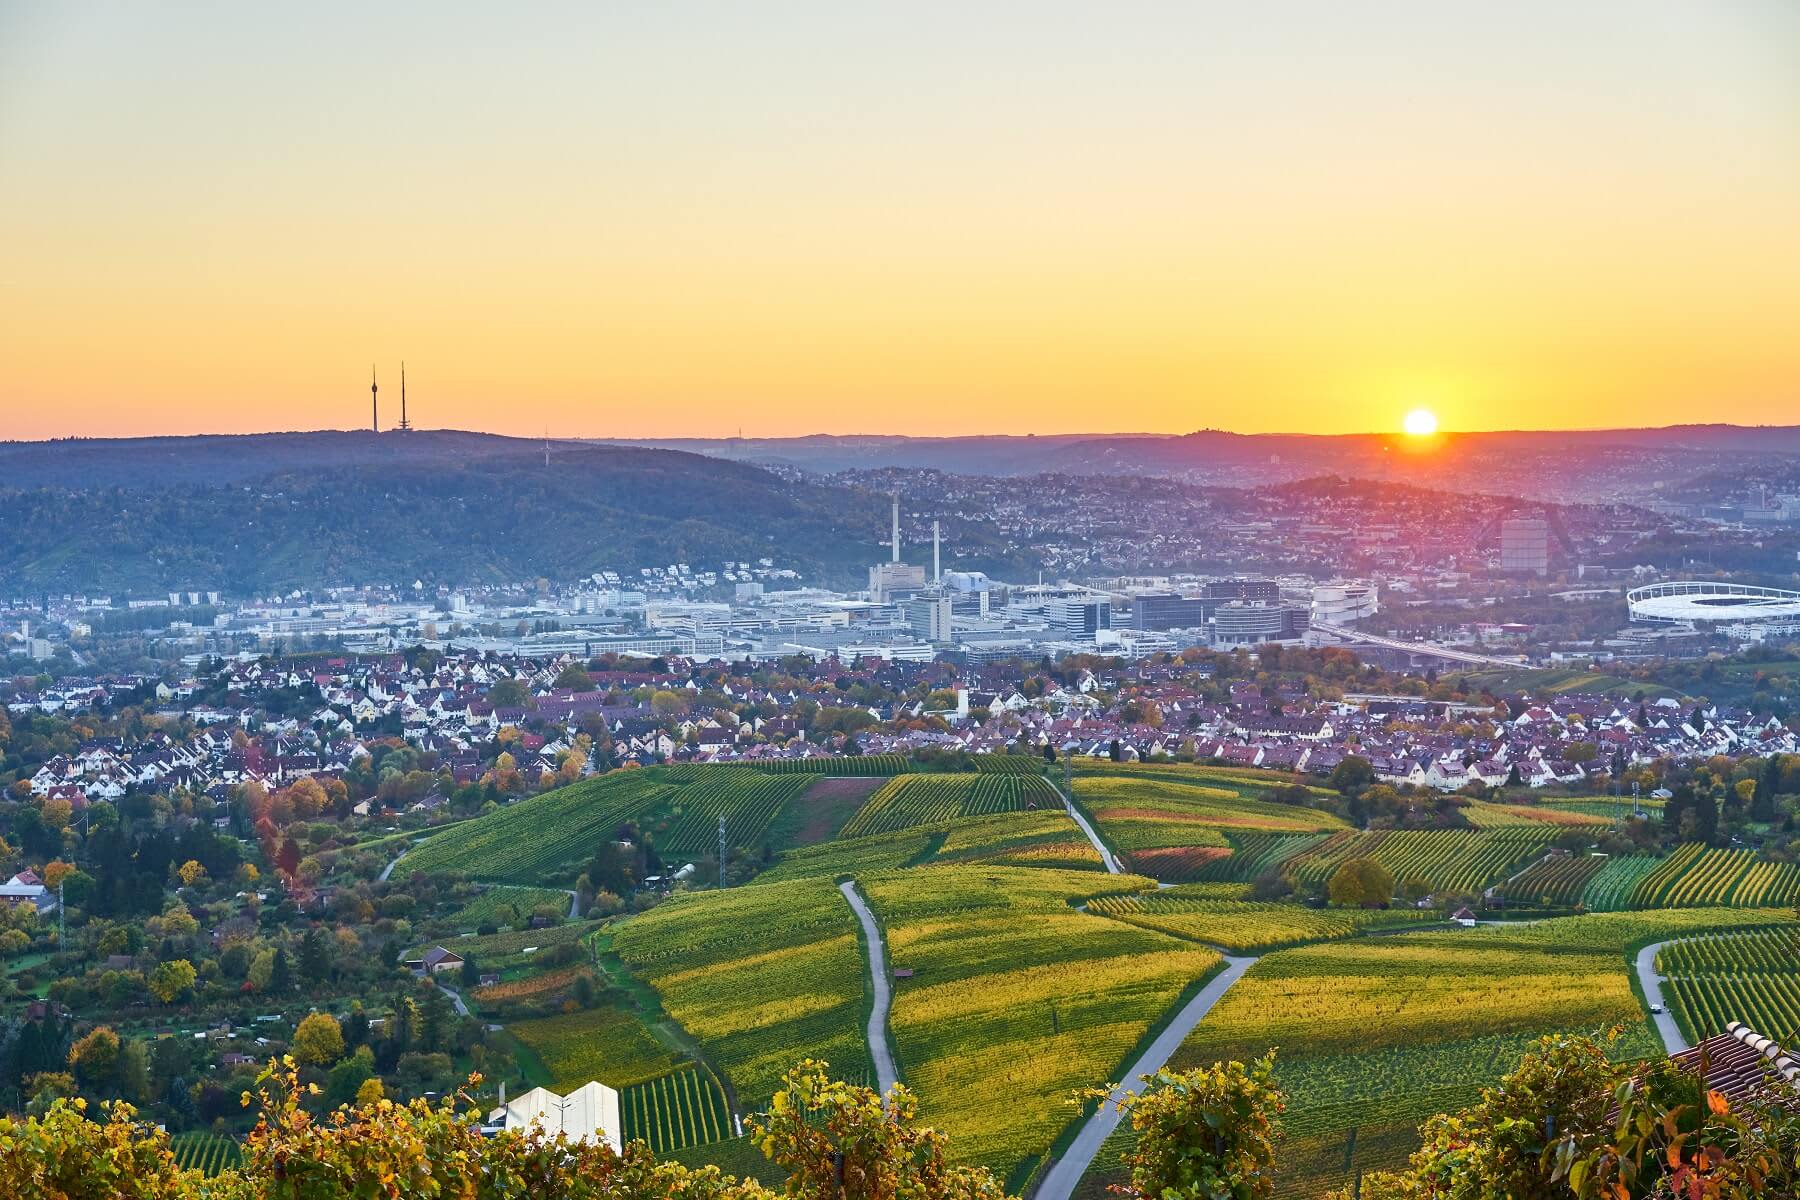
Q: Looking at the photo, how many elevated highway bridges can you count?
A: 1